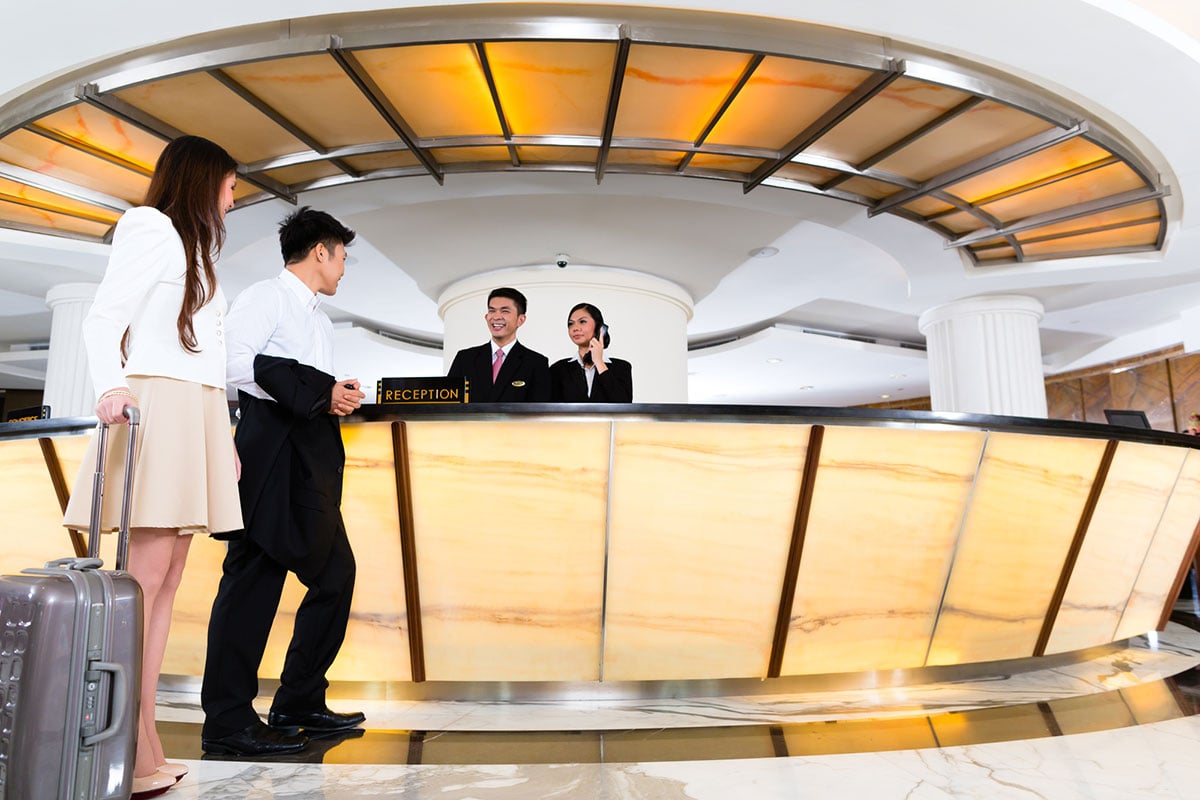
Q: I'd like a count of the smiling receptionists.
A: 1